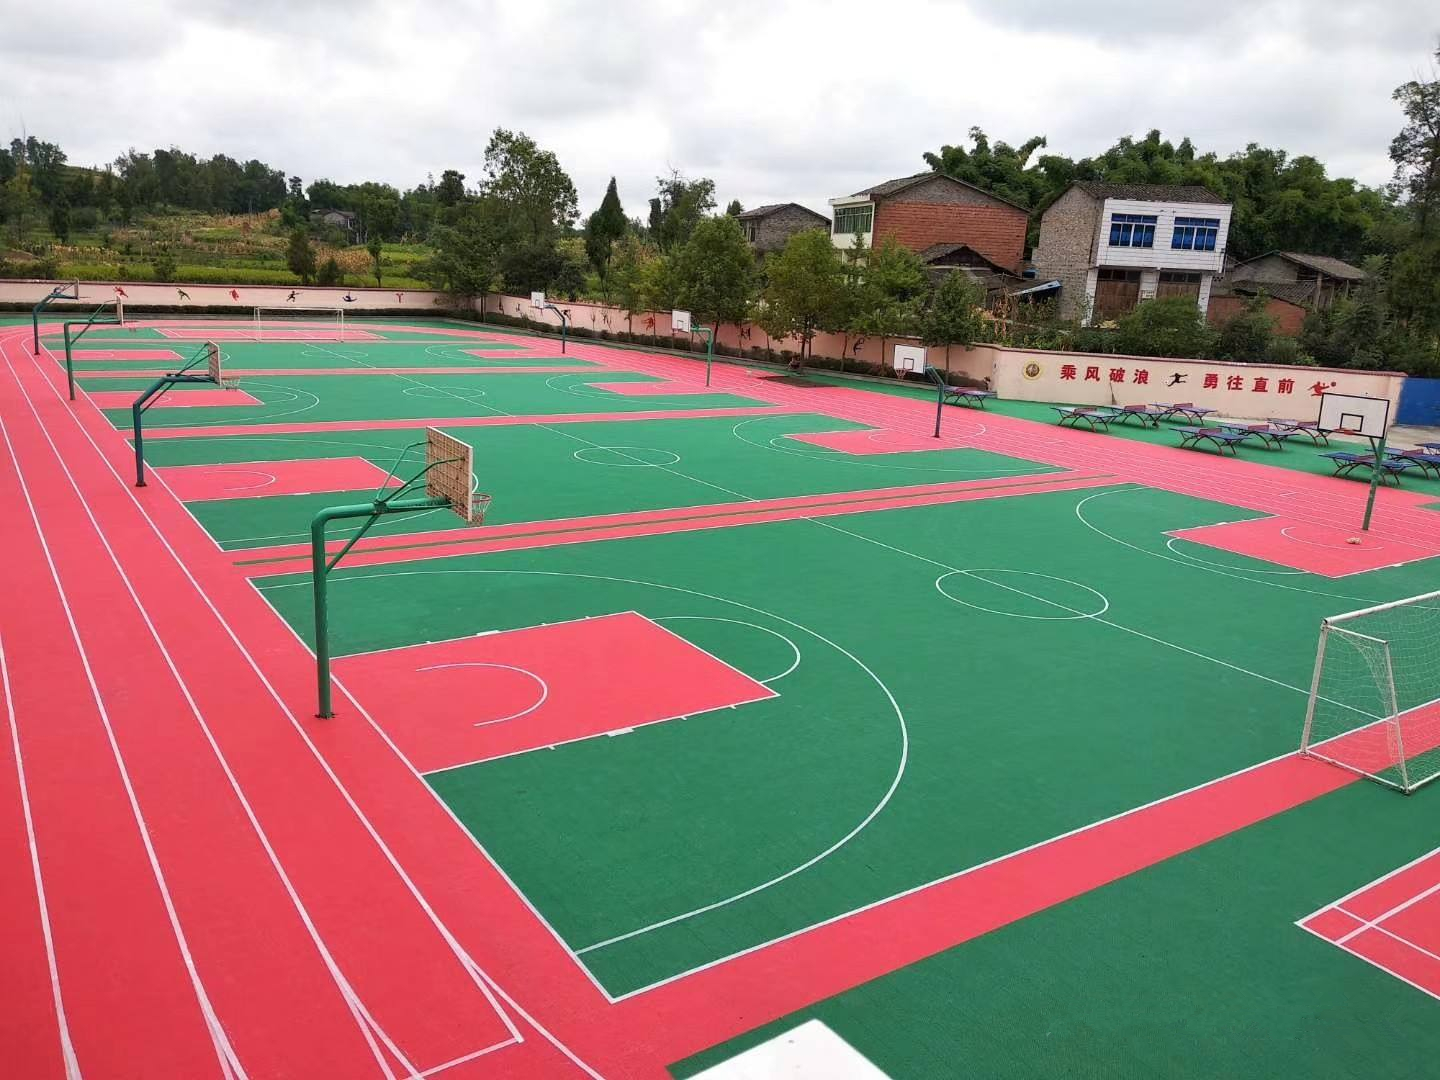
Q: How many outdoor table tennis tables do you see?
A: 10